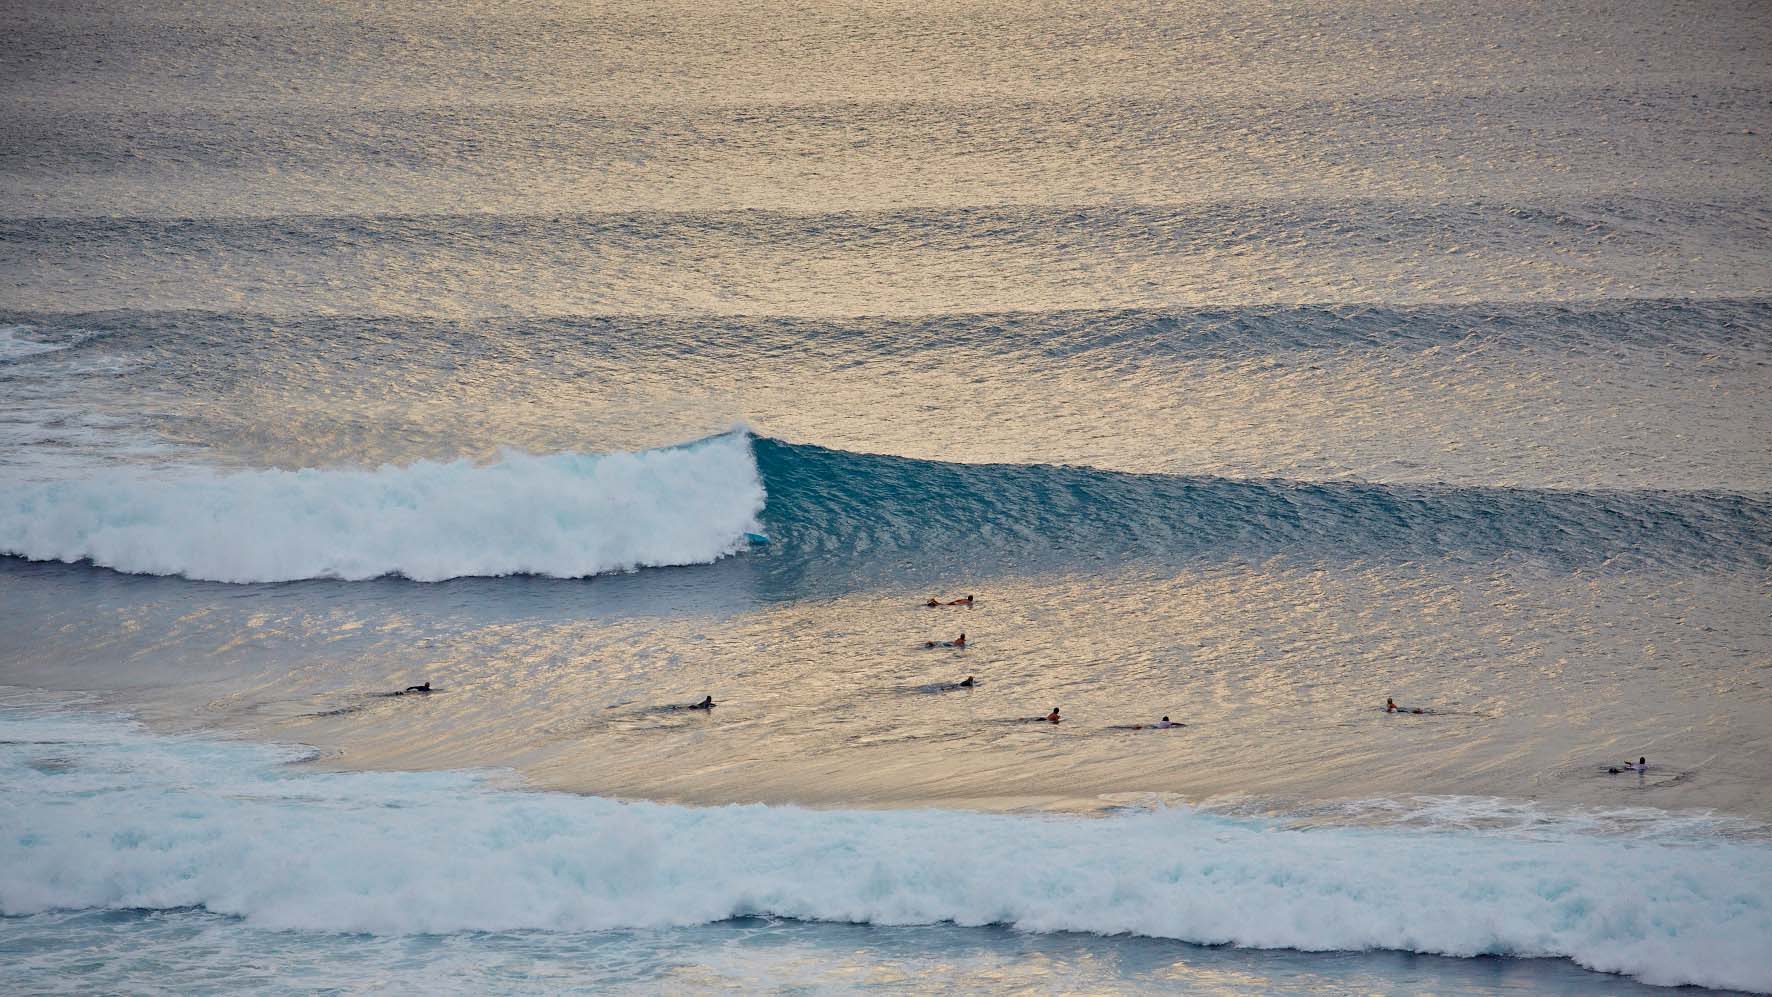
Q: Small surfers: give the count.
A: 9